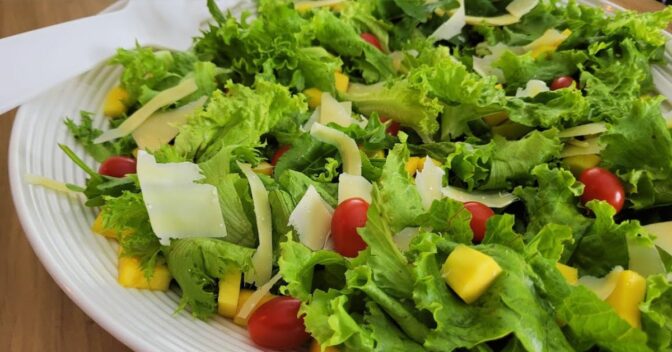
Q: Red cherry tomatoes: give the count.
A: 9